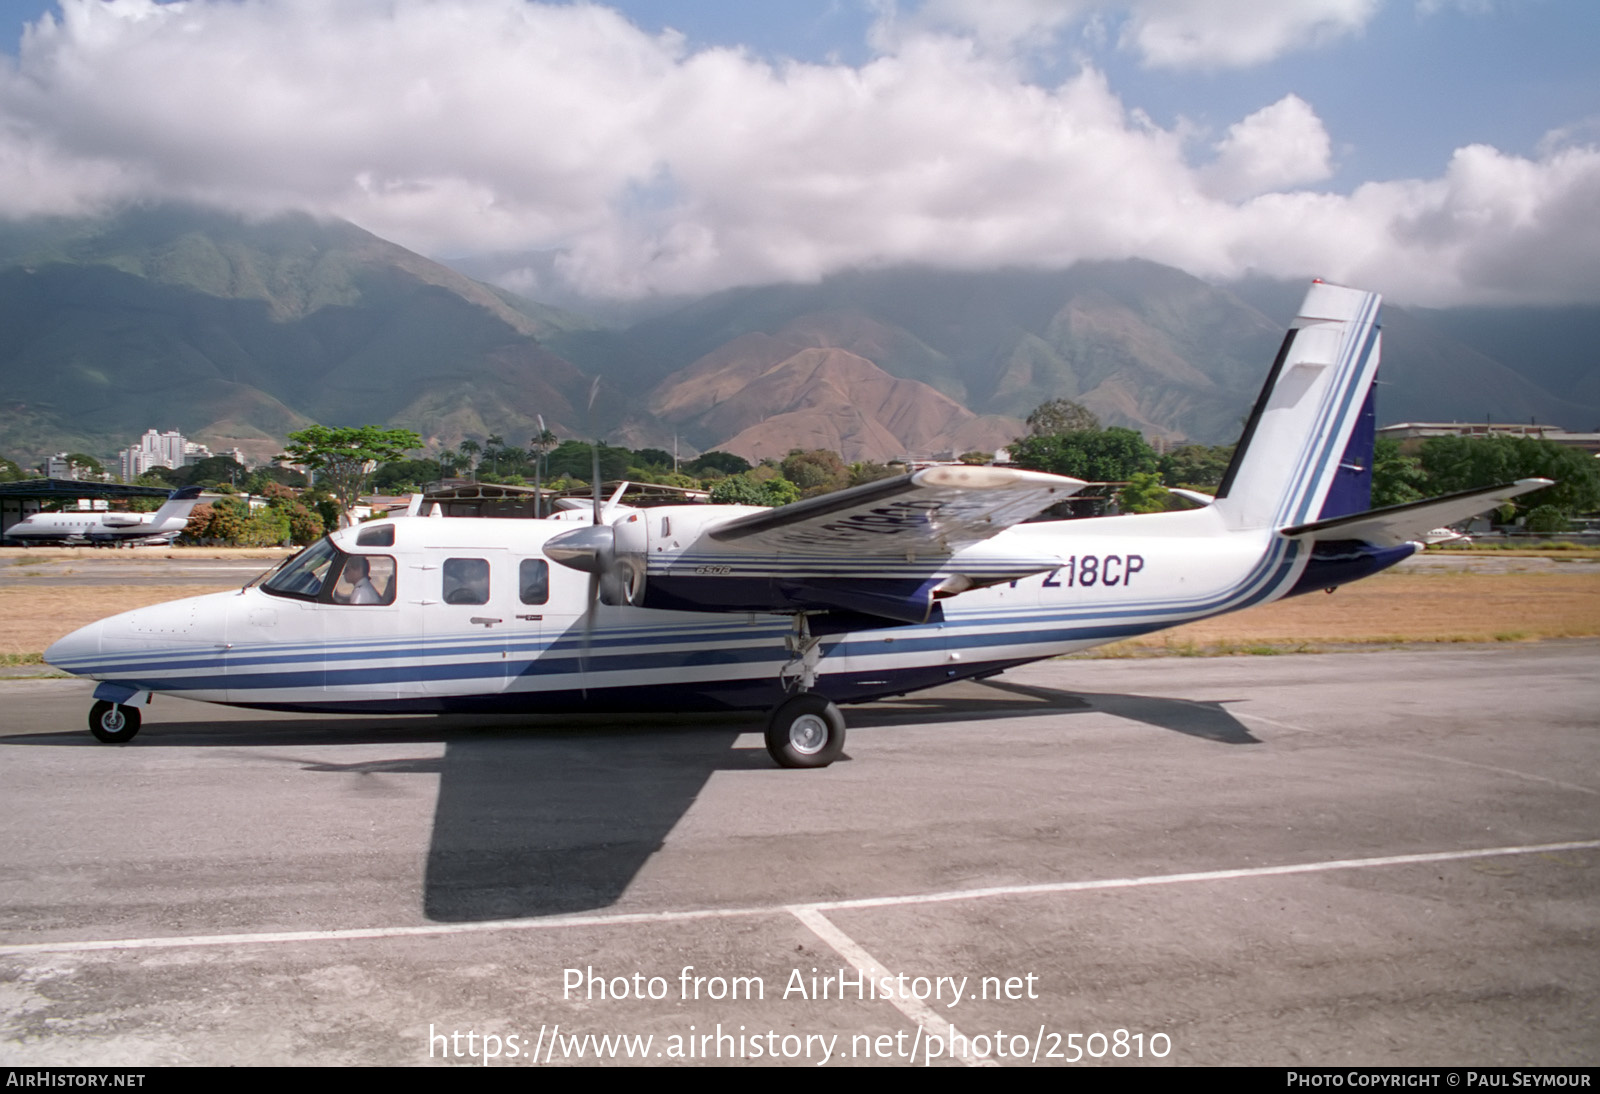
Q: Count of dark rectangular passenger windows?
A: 2